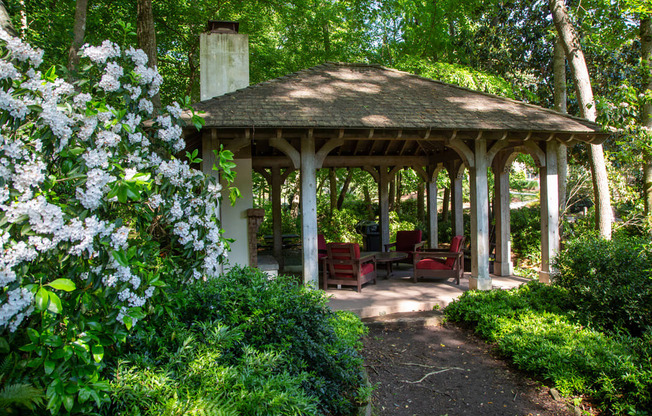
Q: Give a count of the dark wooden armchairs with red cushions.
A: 4